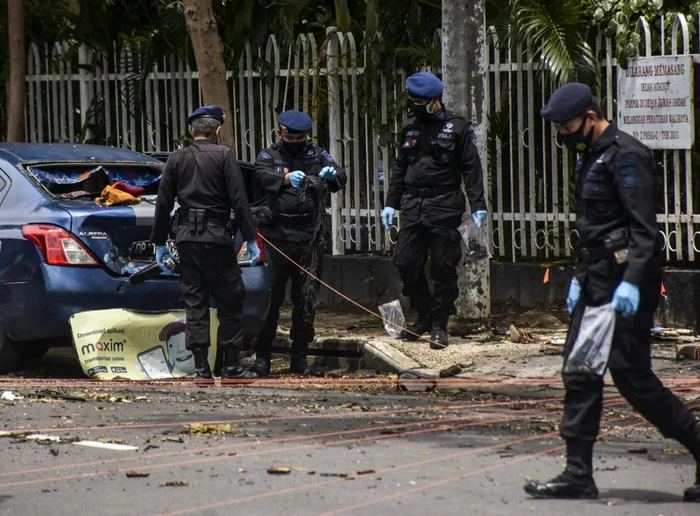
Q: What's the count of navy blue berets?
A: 4